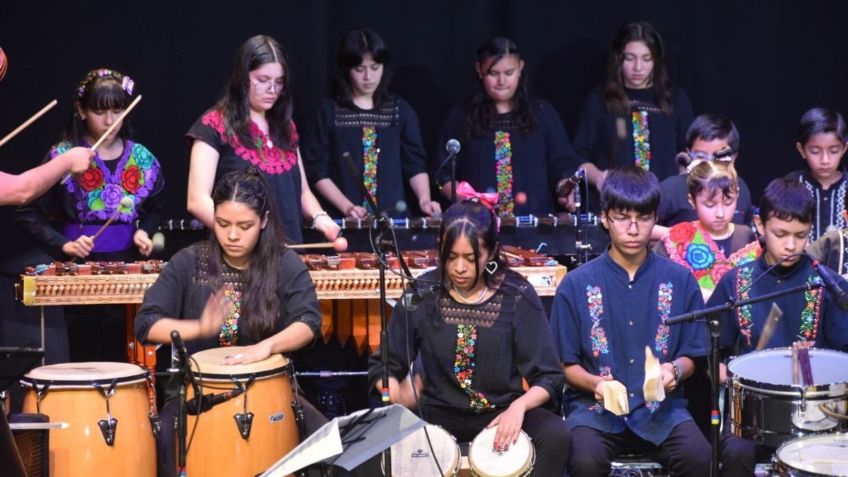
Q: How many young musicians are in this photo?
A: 12